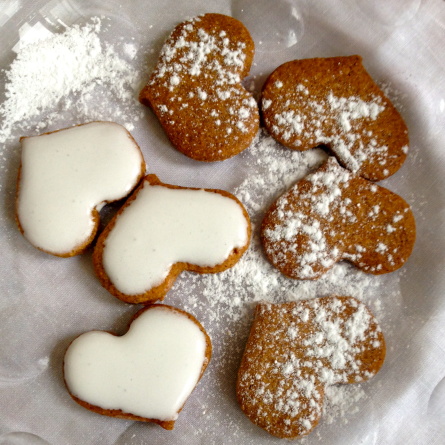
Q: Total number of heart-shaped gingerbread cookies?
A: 7